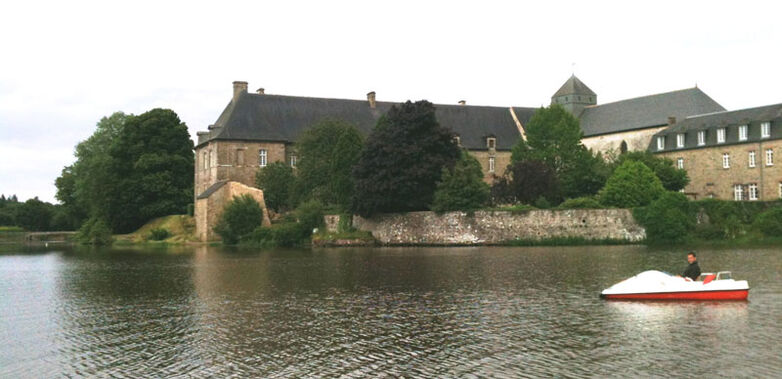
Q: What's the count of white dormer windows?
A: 6